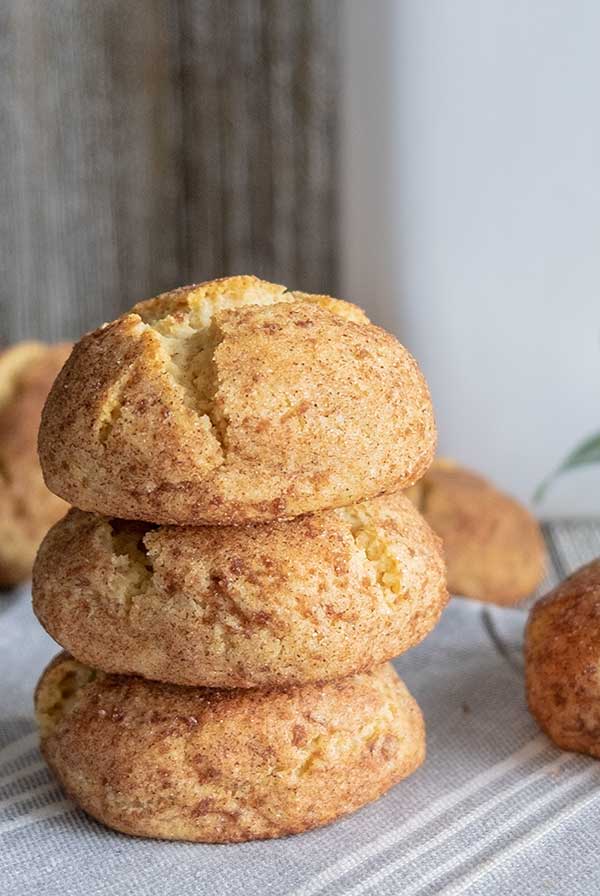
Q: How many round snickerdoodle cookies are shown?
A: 6